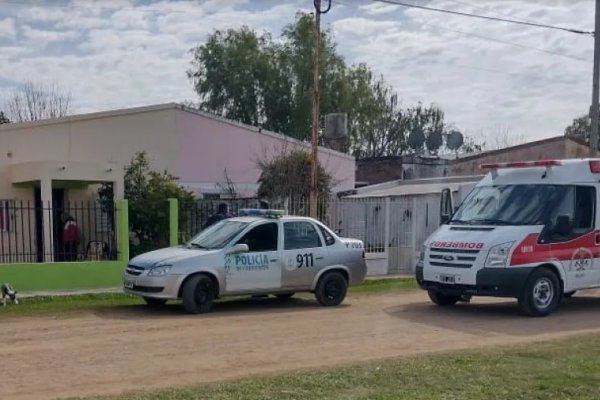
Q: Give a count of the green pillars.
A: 2